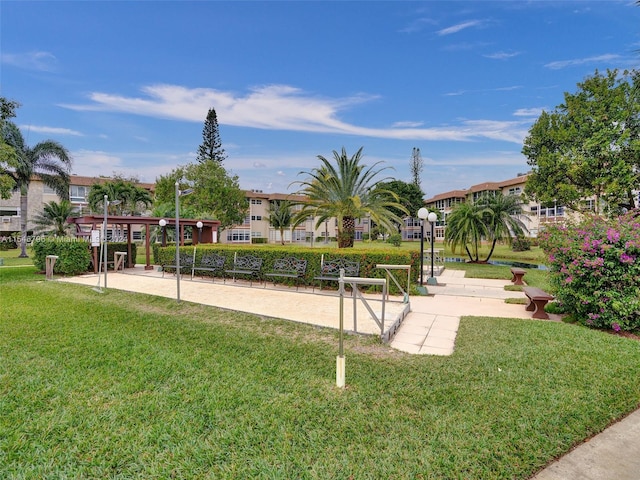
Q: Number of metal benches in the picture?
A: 5